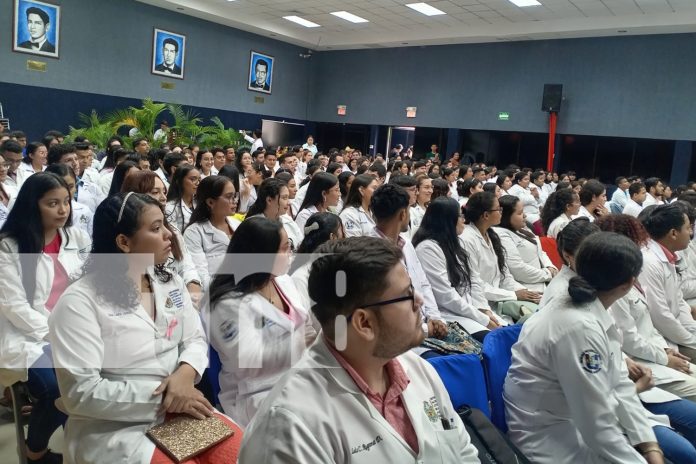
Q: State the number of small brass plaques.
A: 3